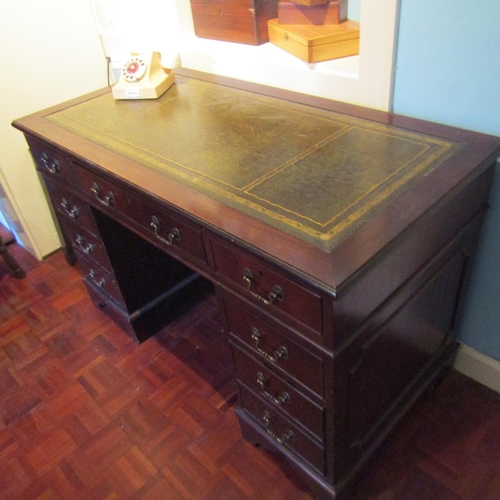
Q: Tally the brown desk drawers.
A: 9